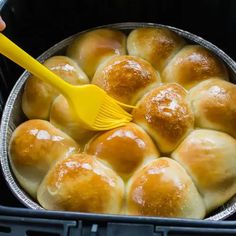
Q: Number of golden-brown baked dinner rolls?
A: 13